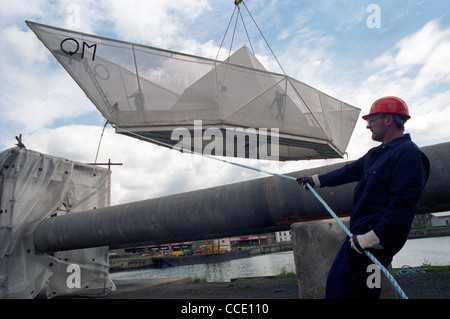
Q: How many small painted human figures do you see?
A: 2